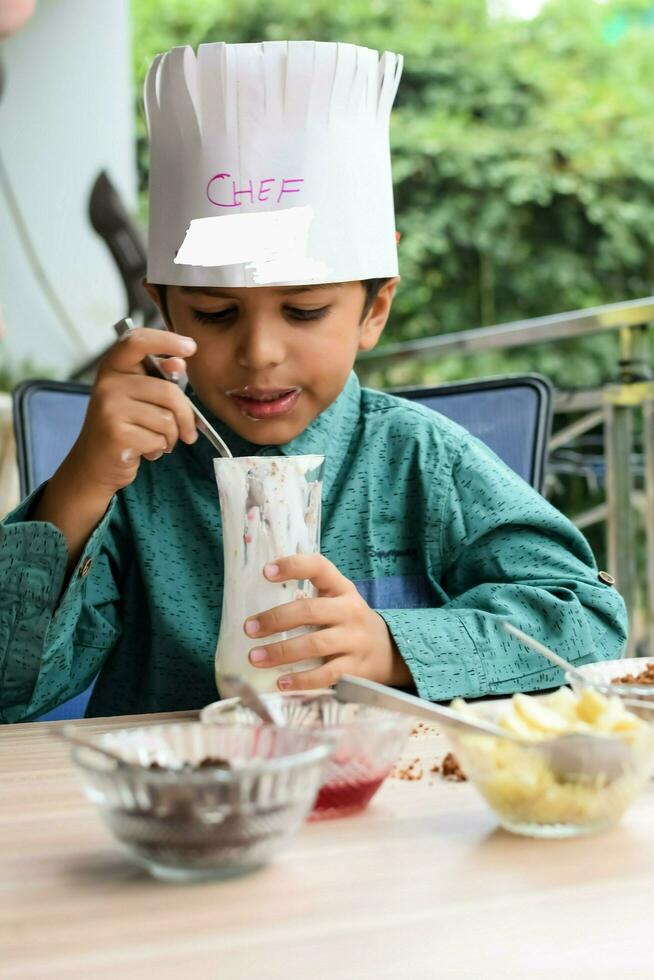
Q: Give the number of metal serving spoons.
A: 4